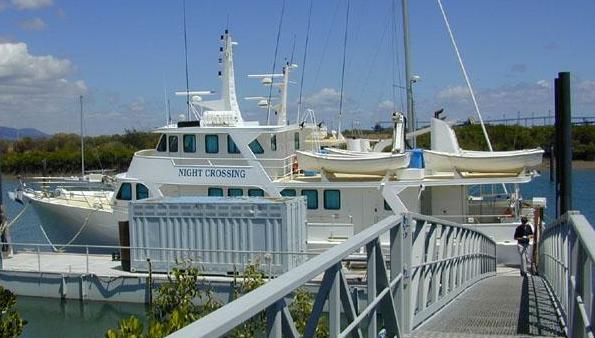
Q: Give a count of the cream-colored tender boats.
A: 2